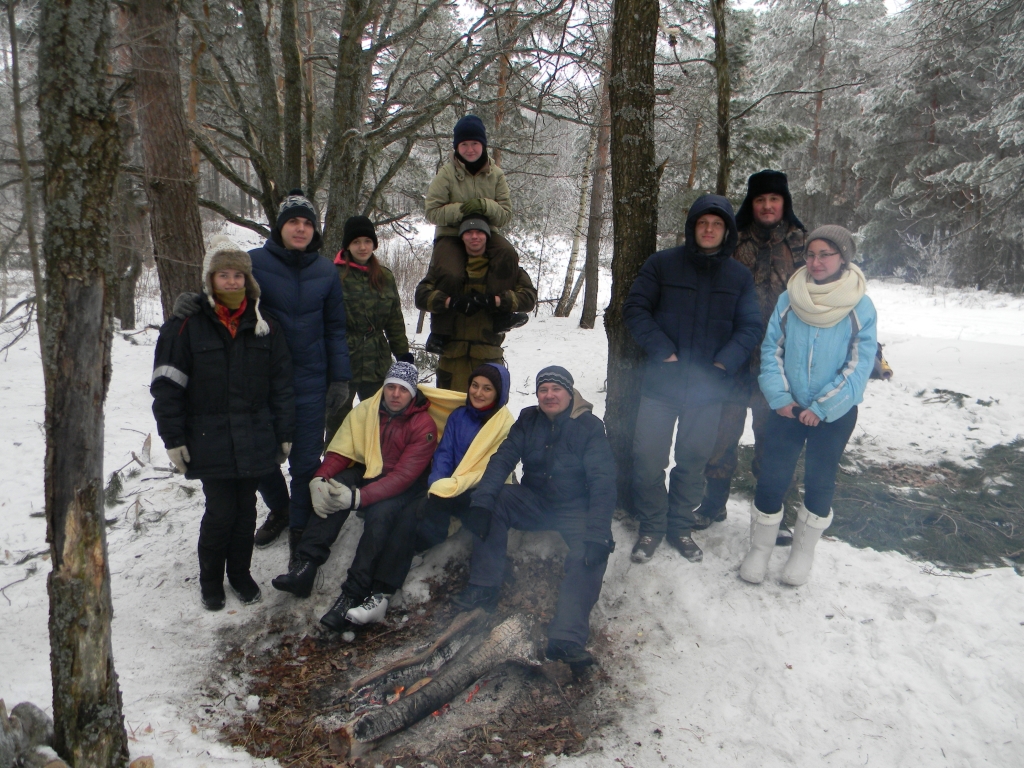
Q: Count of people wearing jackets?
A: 11